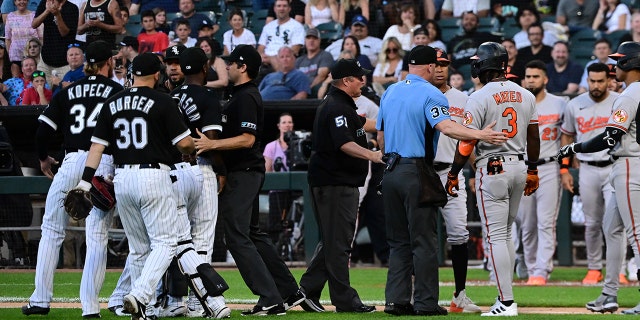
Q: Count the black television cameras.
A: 1